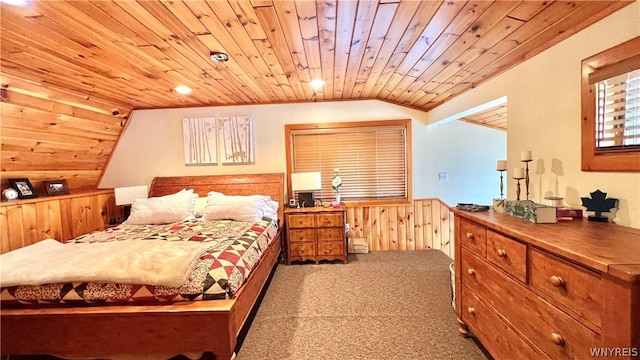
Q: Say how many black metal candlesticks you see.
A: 3